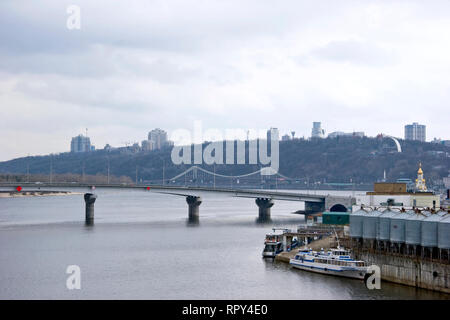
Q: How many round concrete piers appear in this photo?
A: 3